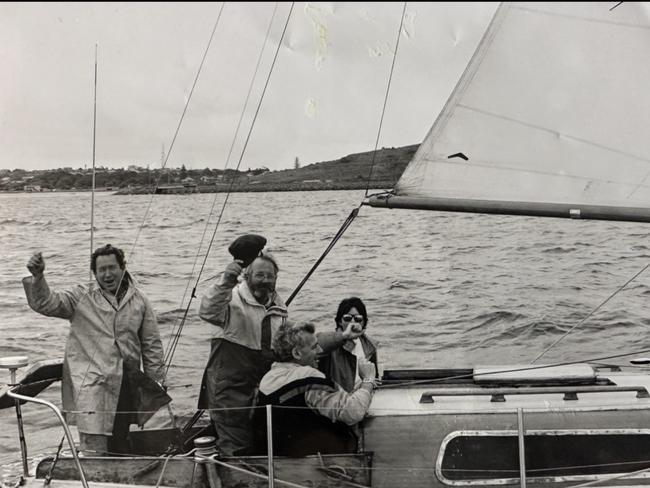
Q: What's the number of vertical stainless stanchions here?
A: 2